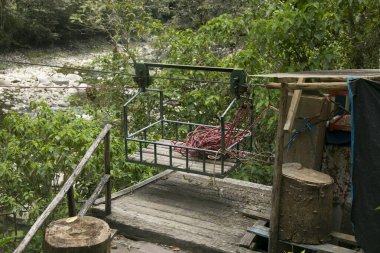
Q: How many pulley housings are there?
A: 2